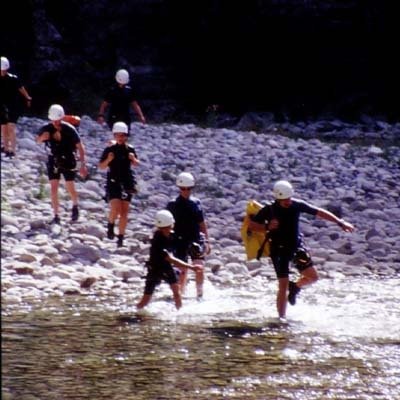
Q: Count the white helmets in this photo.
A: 7